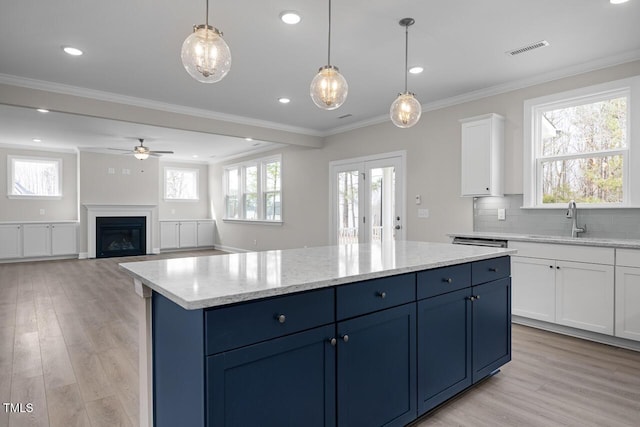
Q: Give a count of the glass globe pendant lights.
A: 3